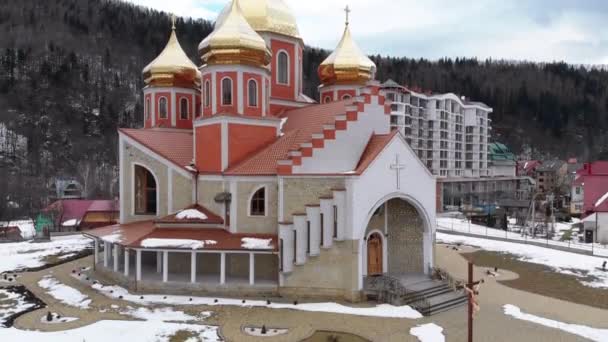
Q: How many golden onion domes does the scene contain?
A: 4